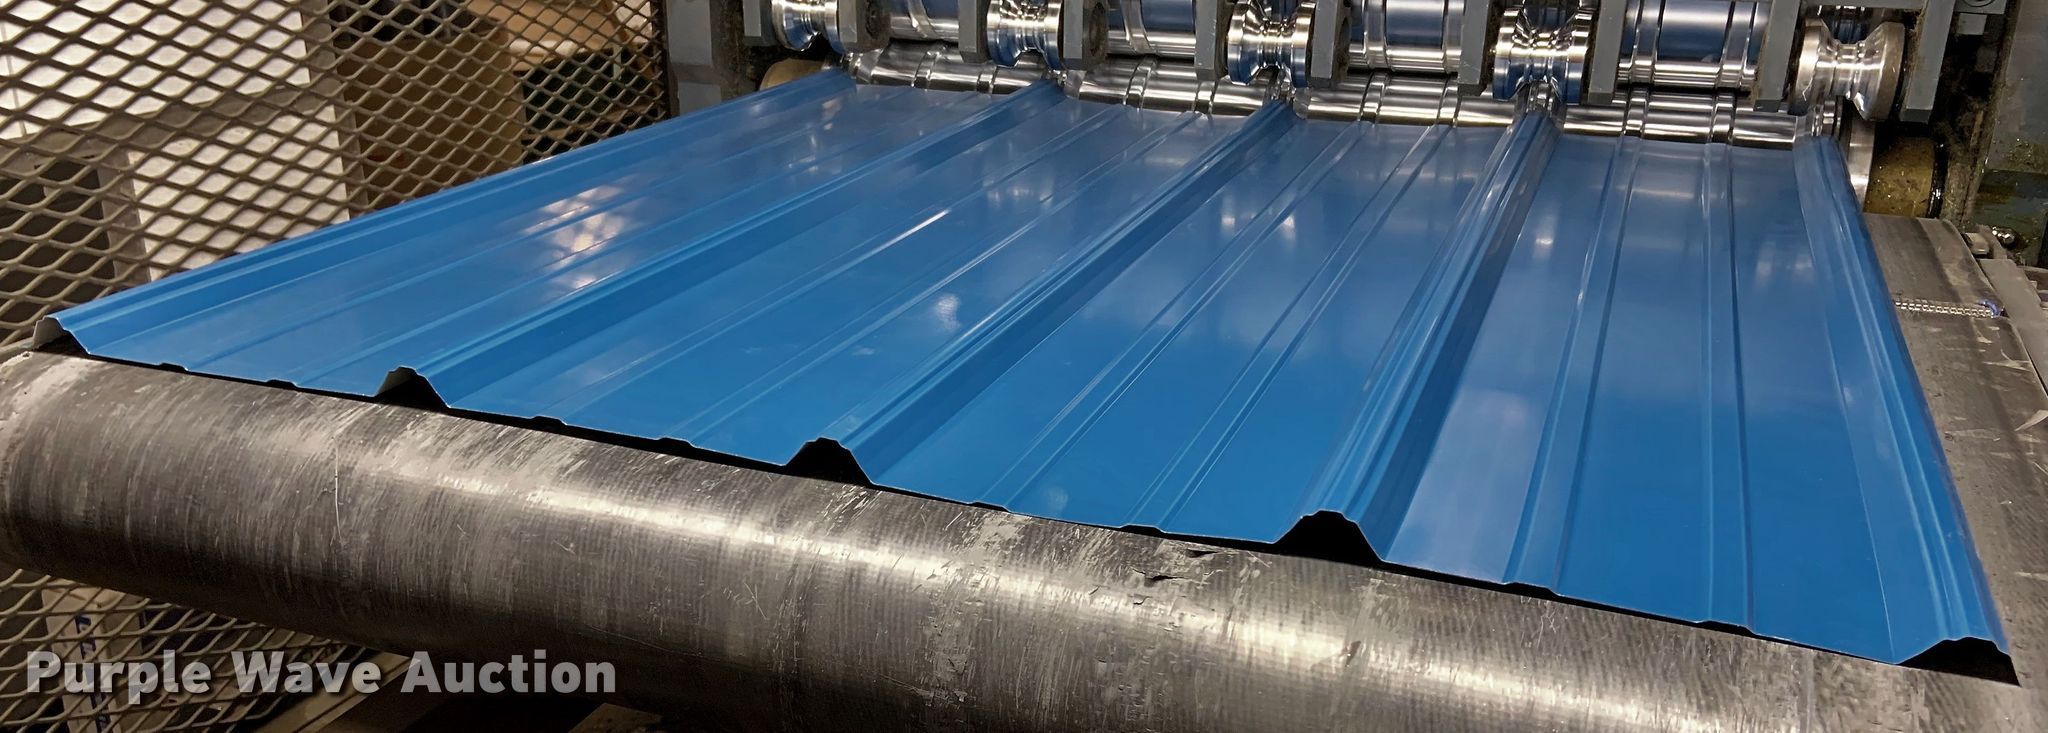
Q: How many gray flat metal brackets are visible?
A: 10